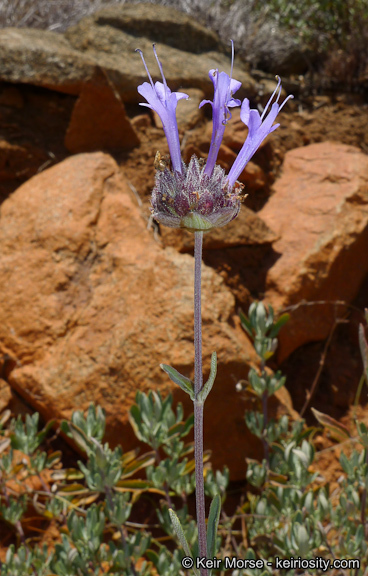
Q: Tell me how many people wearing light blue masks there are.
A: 0